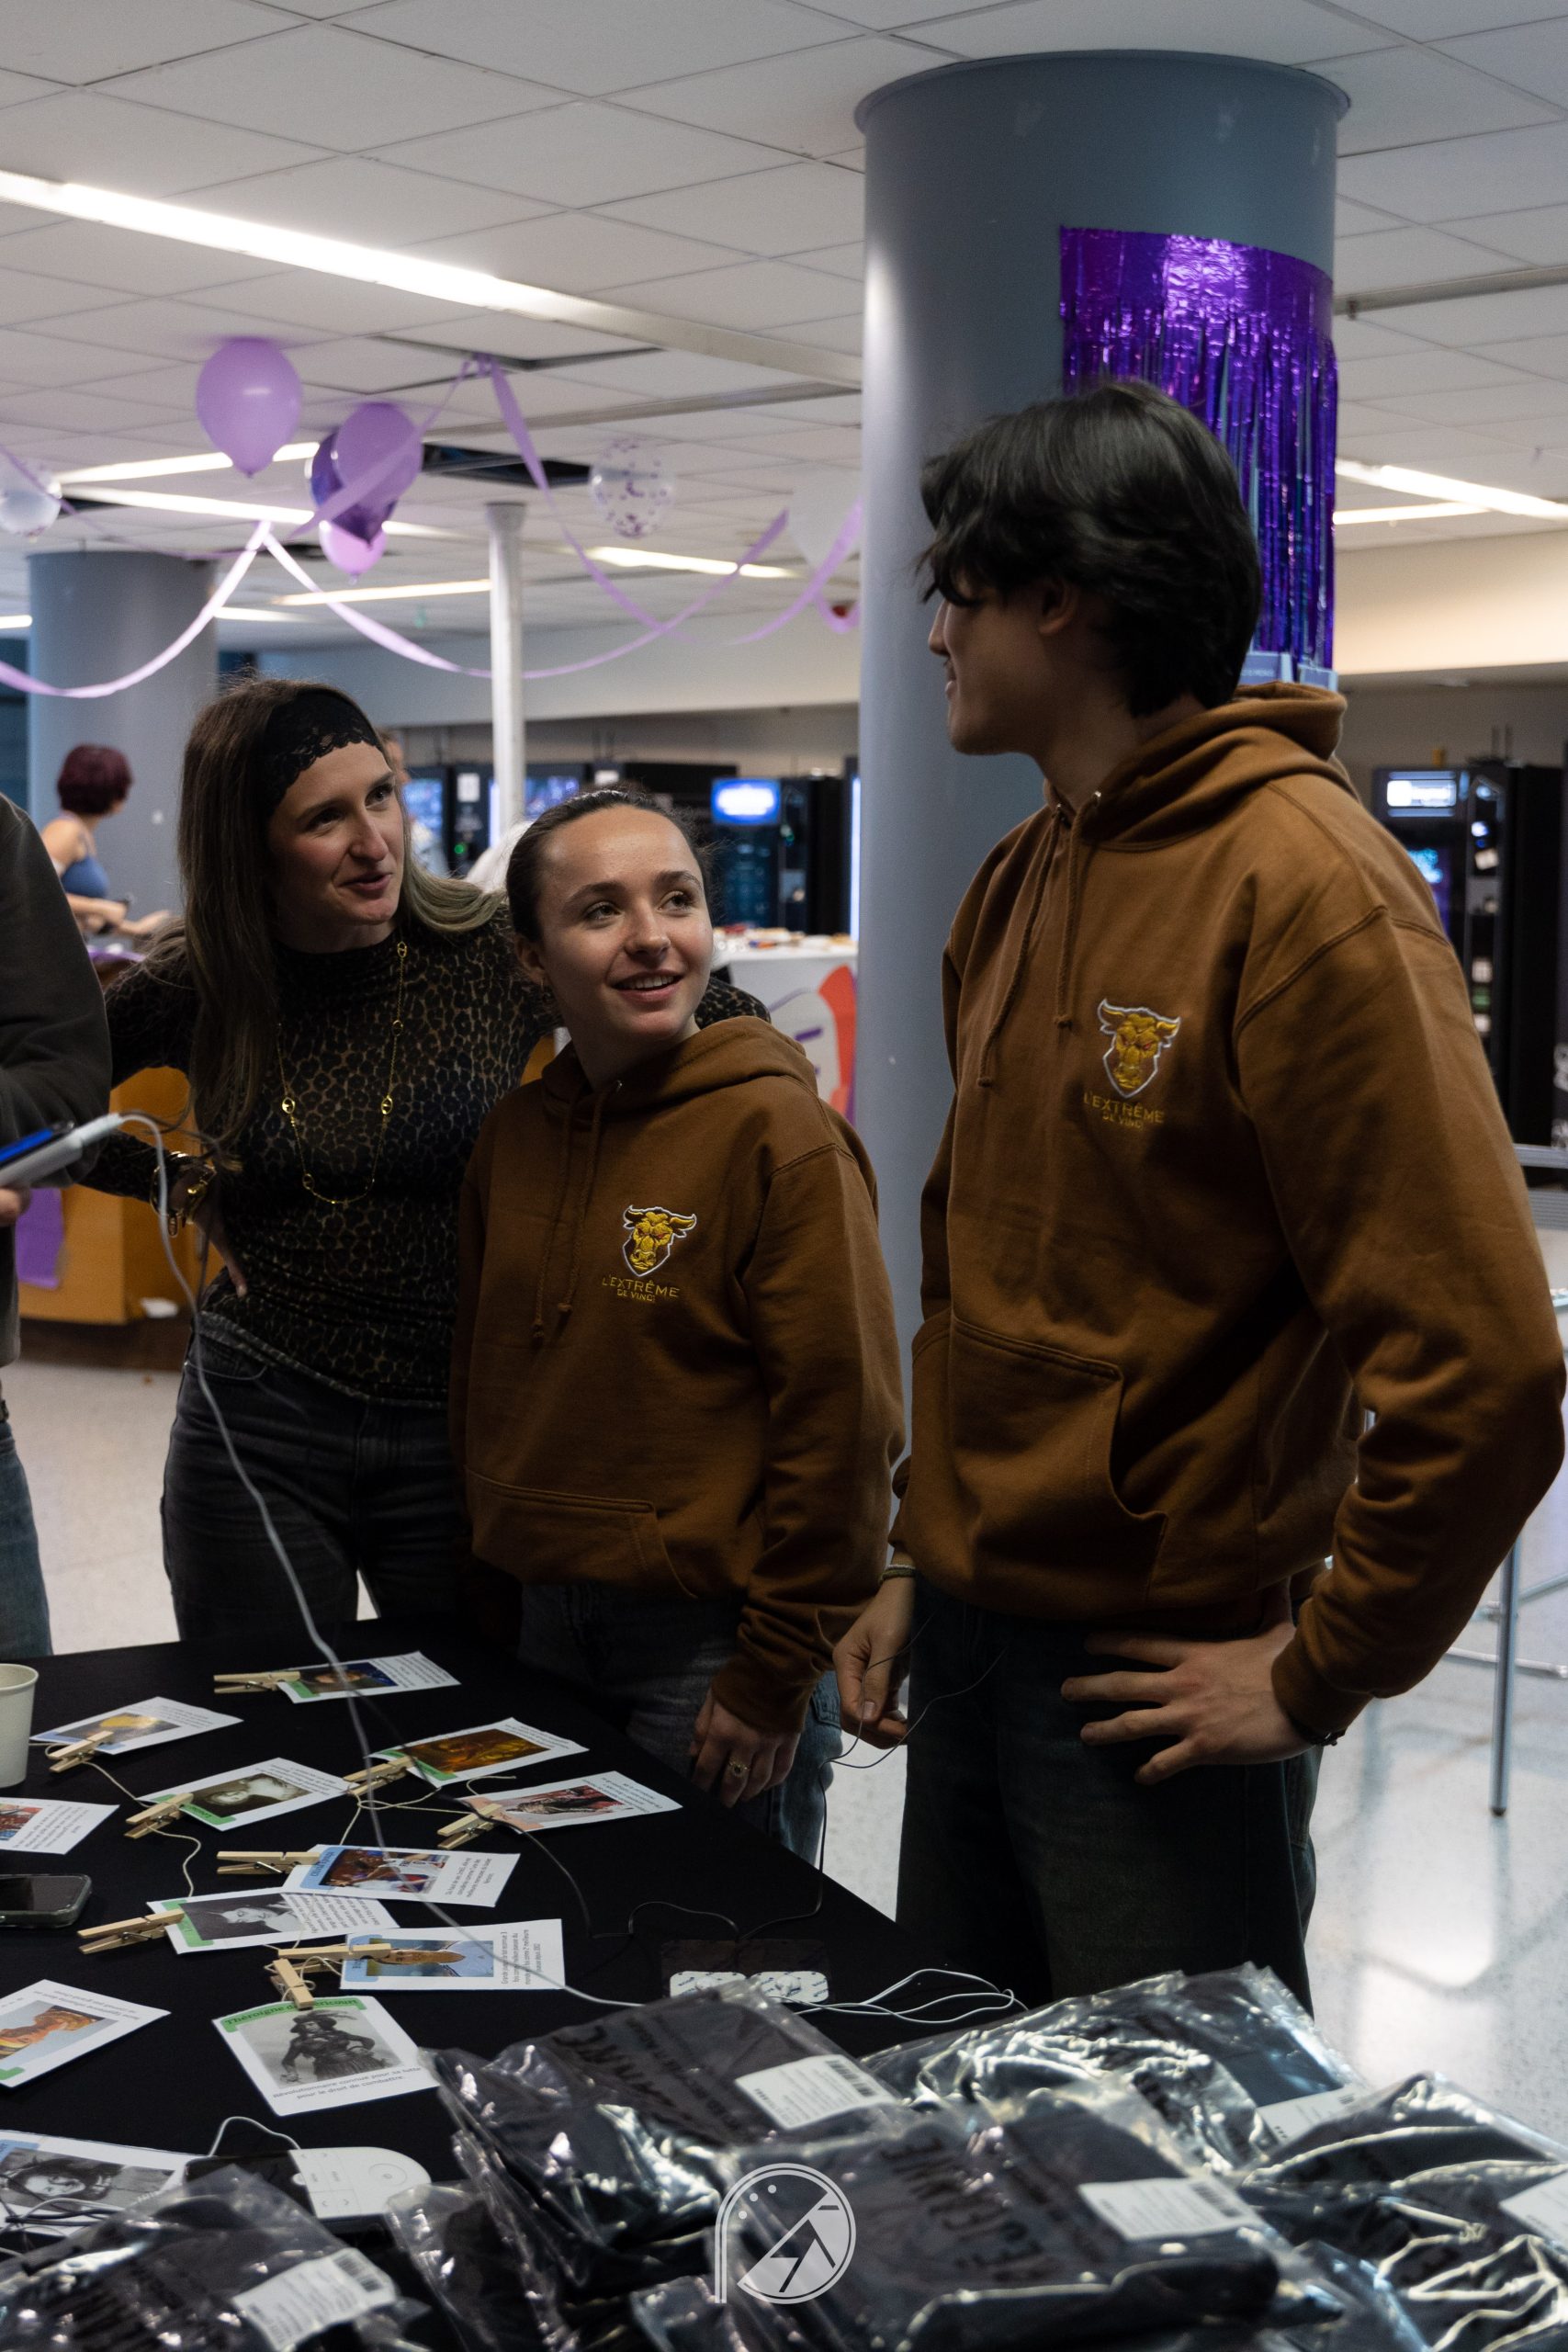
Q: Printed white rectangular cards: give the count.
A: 12